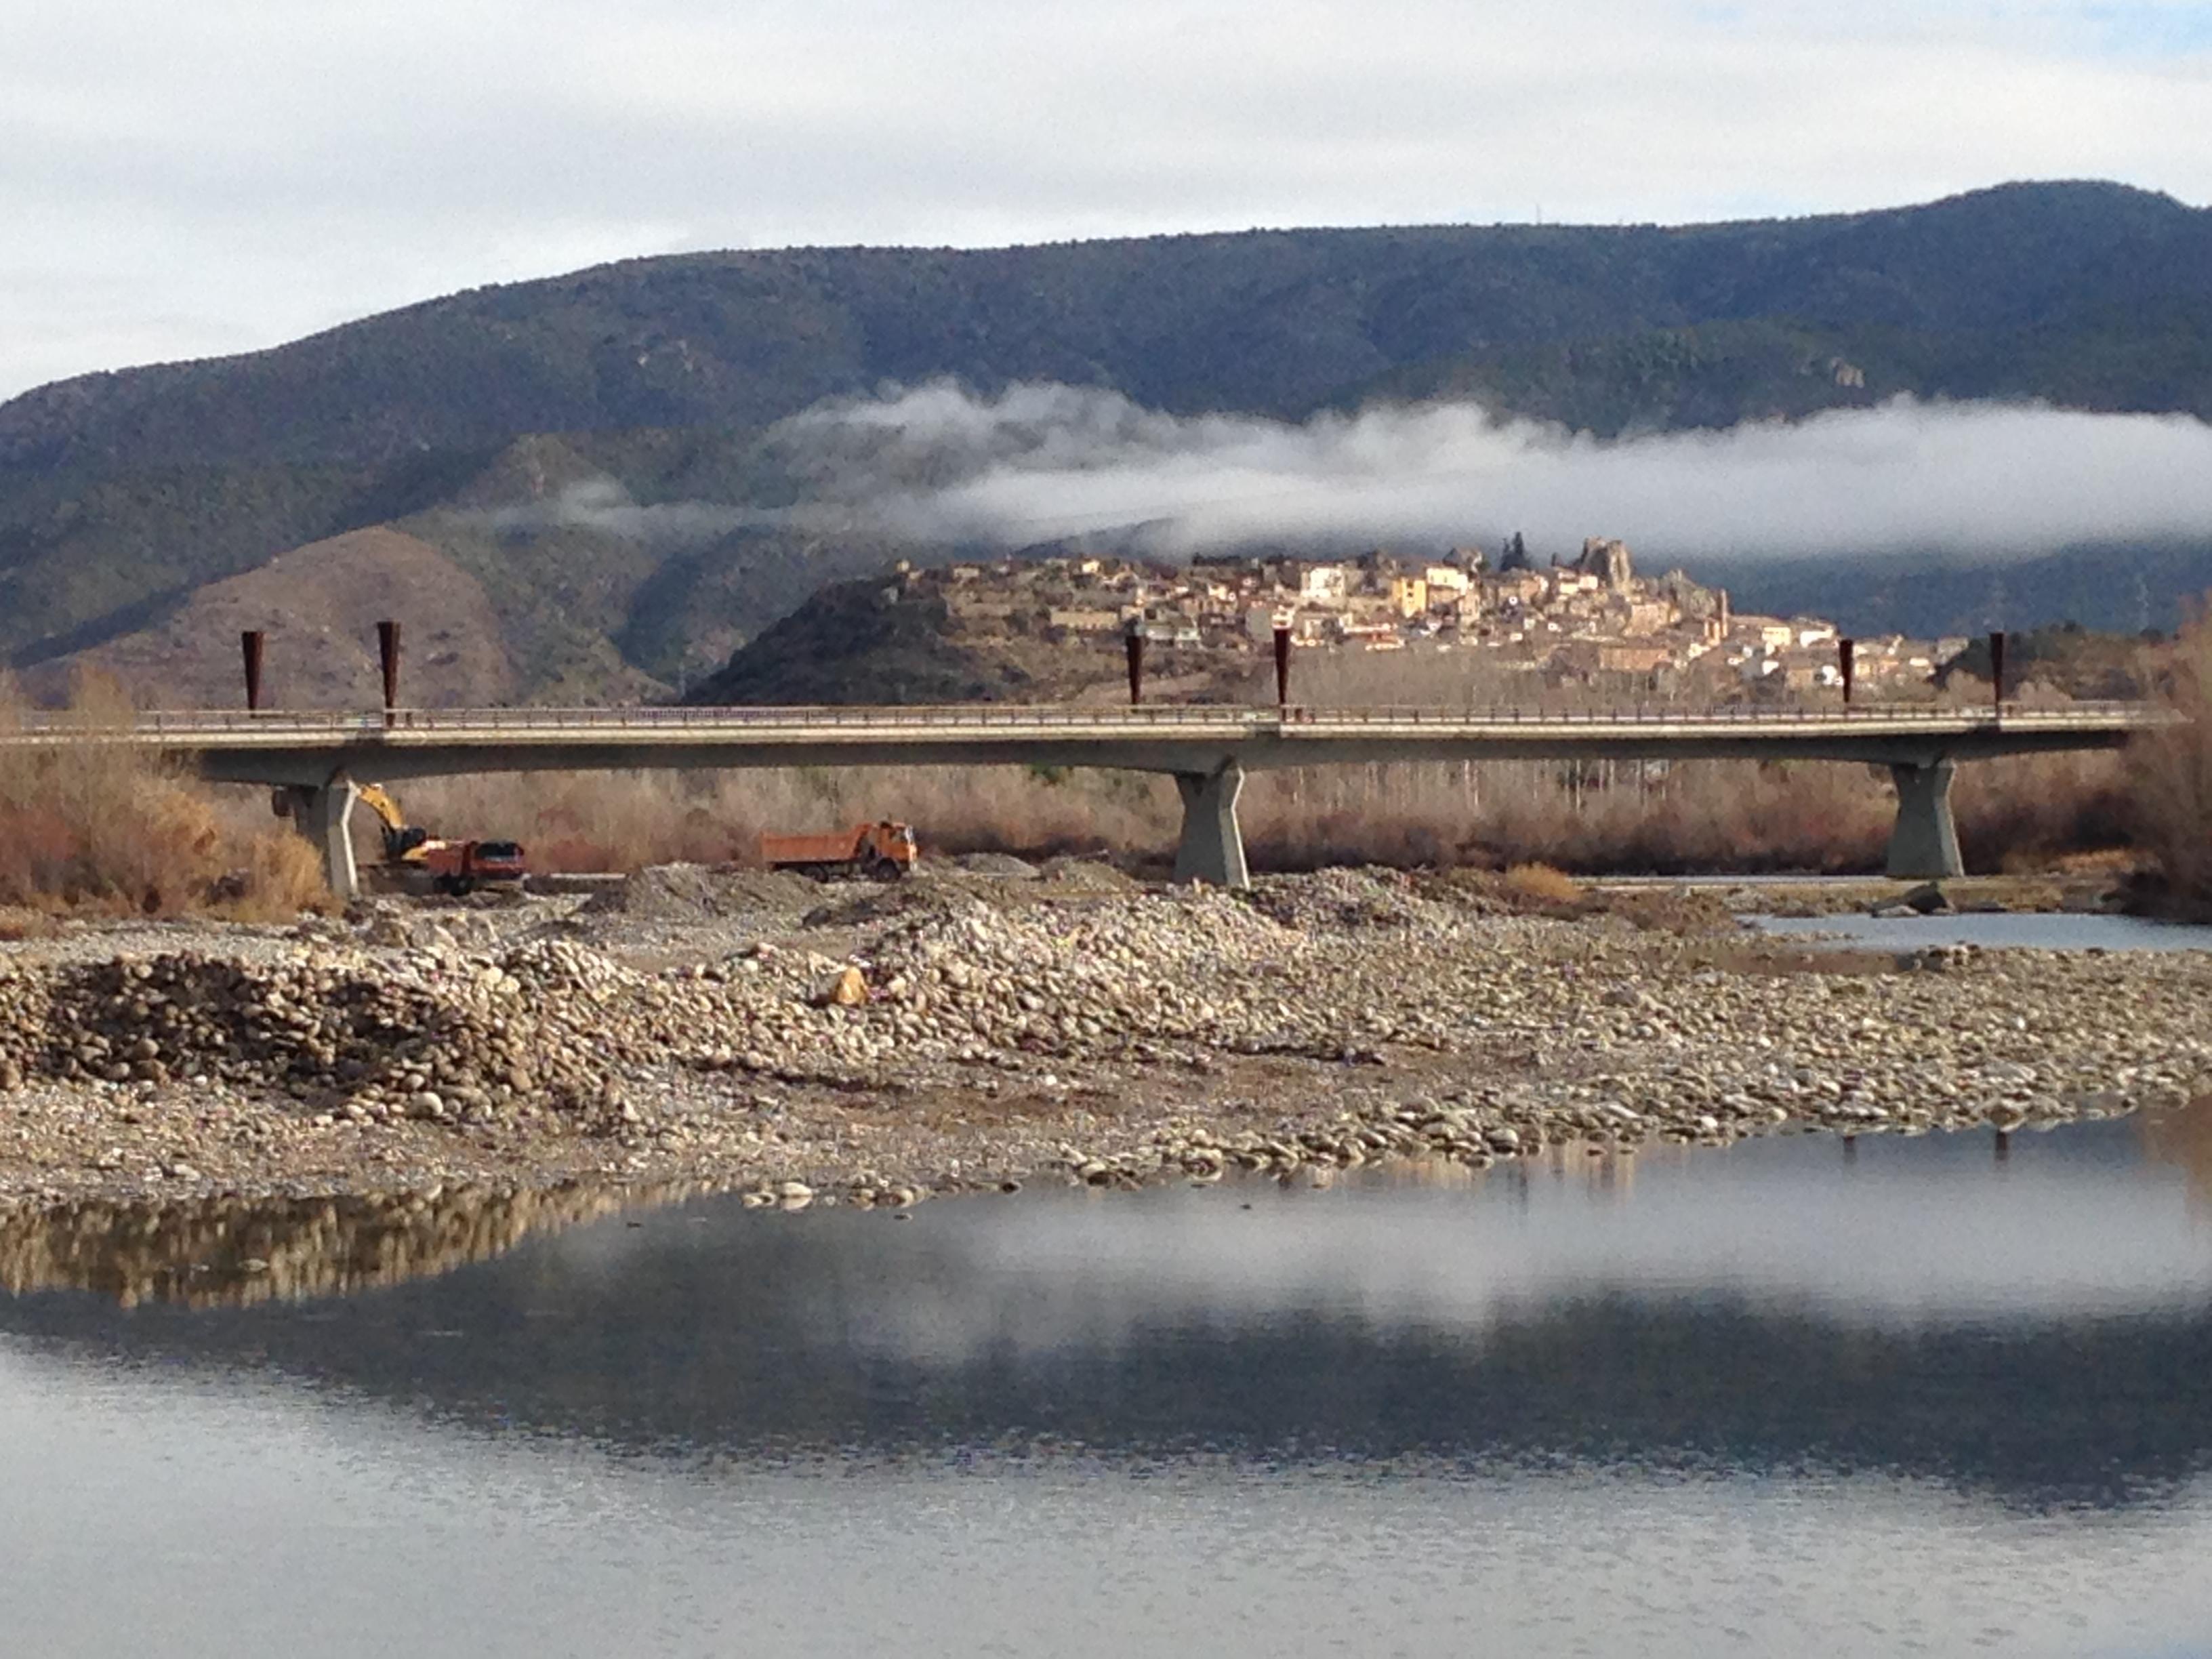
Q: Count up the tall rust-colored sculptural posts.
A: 6